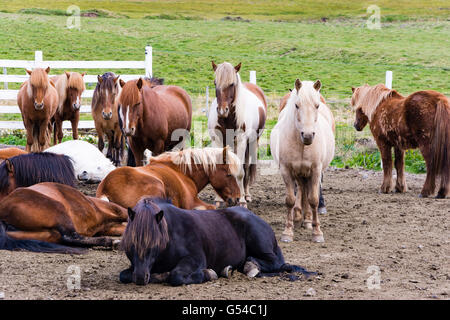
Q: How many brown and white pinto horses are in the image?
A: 1